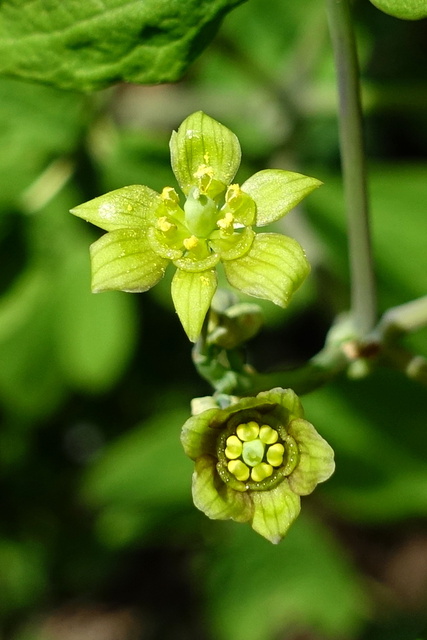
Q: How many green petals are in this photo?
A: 12